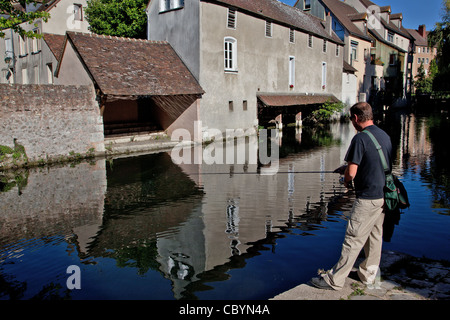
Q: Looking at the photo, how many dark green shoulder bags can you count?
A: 1